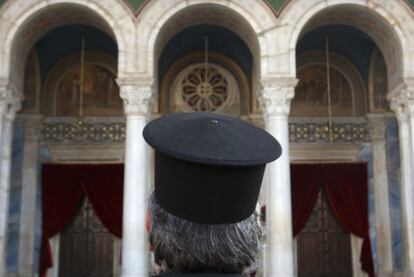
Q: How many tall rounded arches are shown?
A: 3